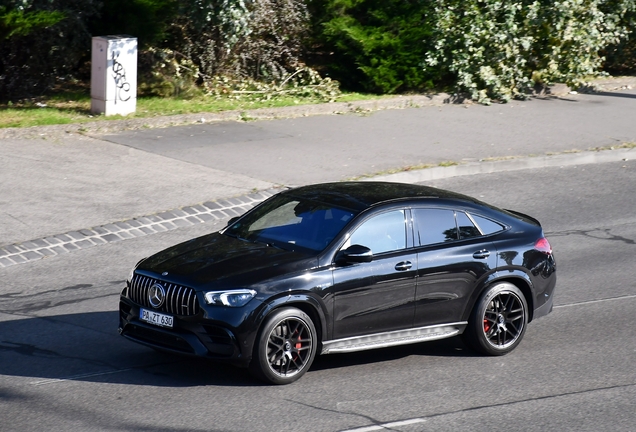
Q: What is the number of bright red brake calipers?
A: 2